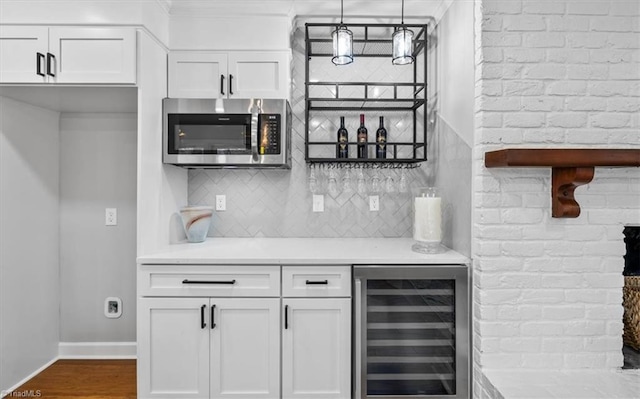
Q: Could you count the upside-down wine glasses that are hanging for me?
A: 7